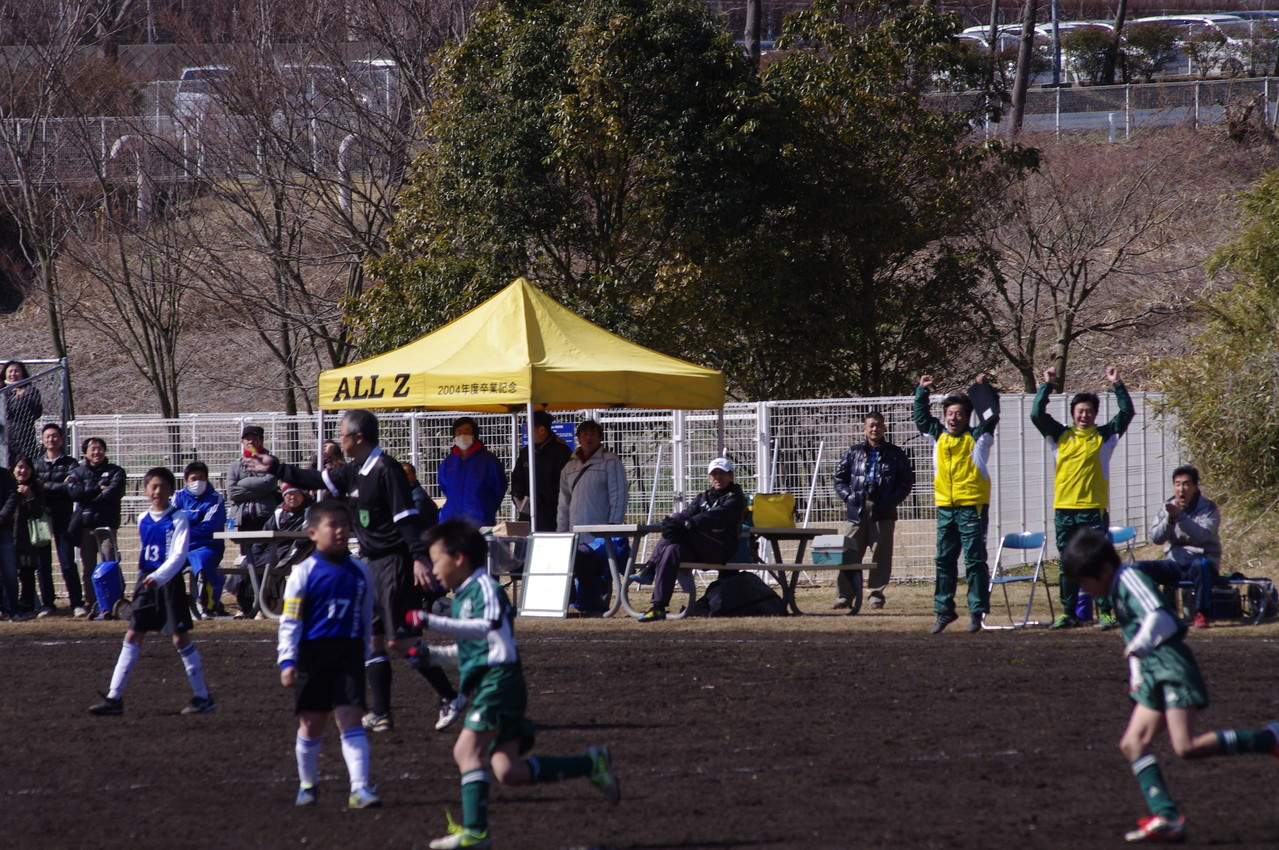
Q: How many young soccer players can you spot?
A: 4